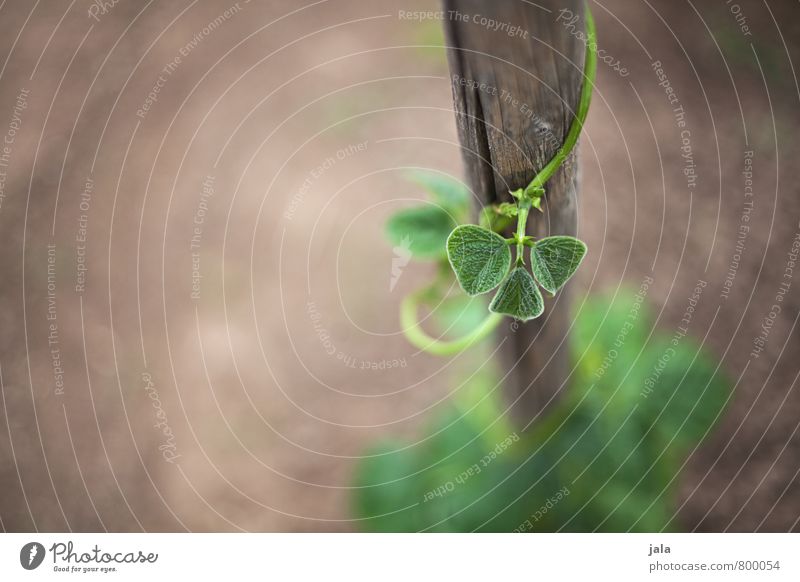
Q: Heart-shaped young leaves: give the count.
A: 3